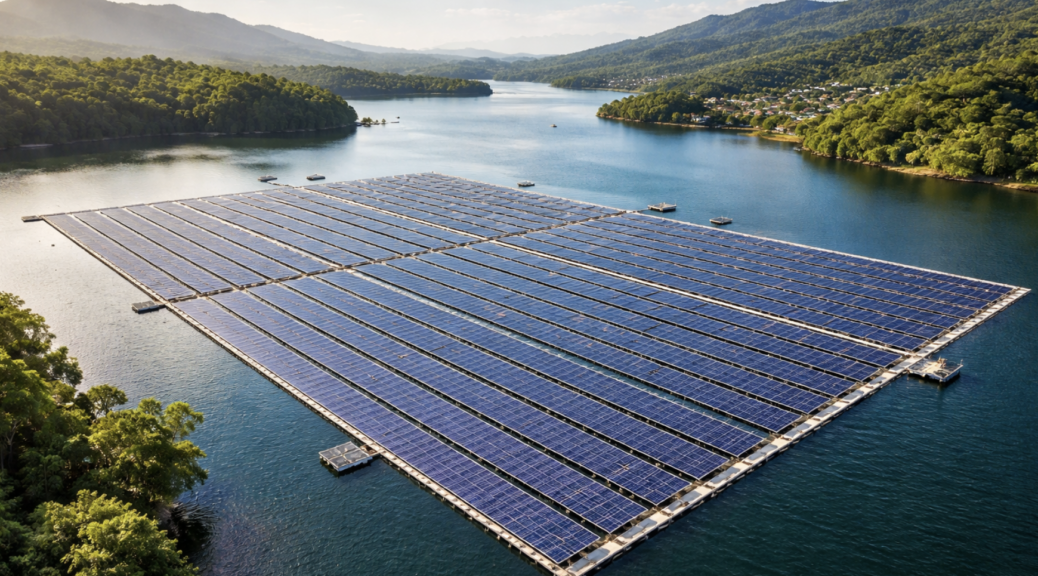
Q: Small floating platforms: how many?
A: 9